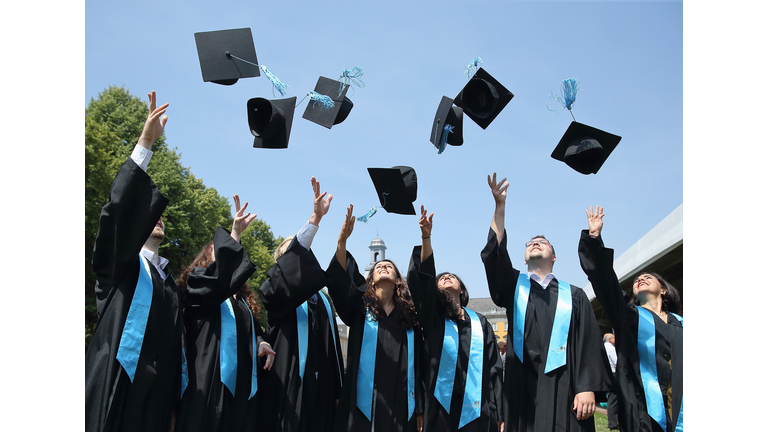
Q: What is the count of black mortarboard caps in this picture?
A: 7